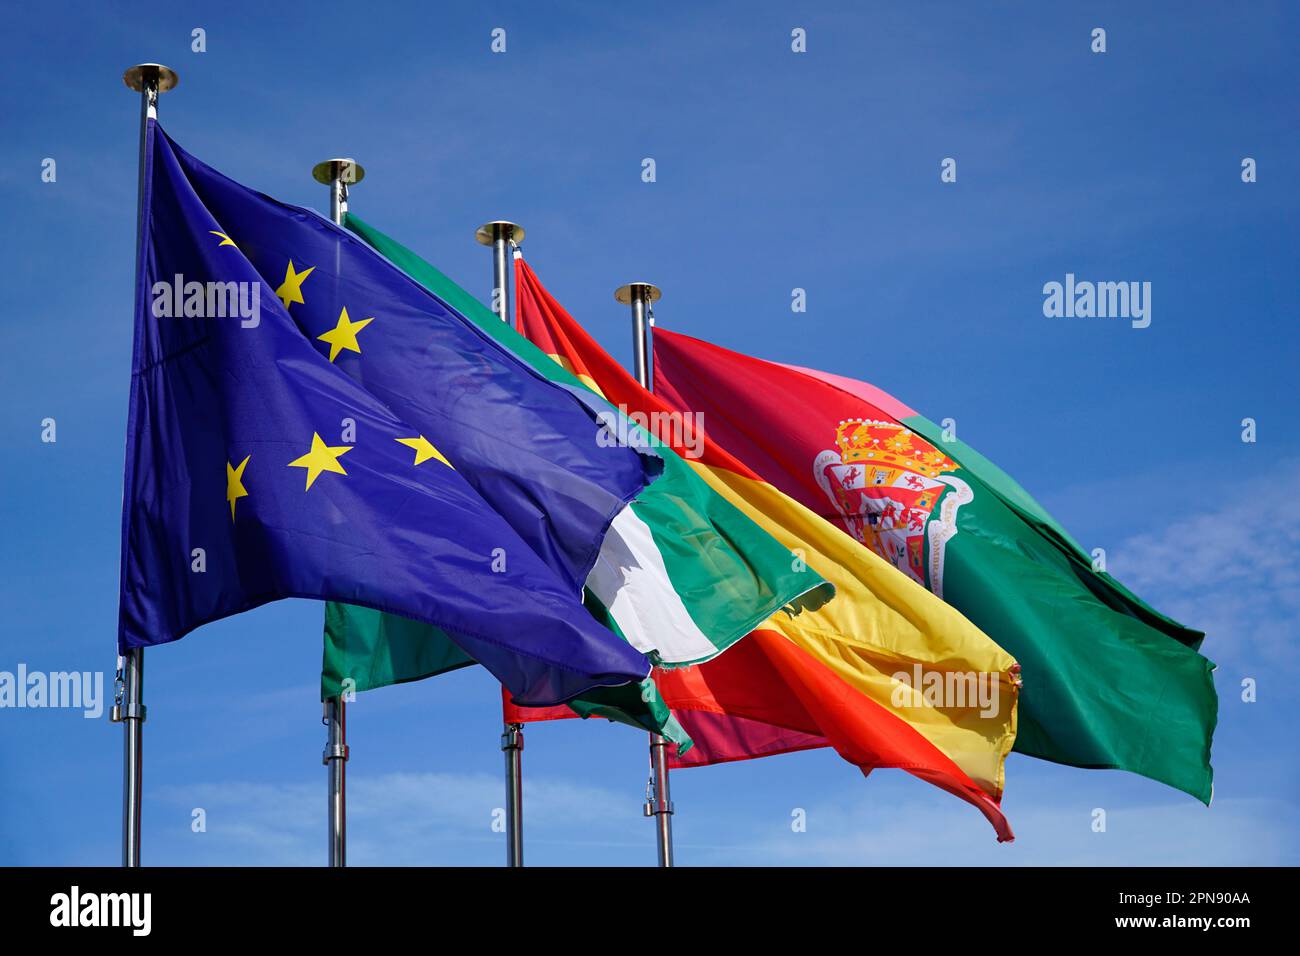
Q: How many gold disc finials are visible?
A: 4